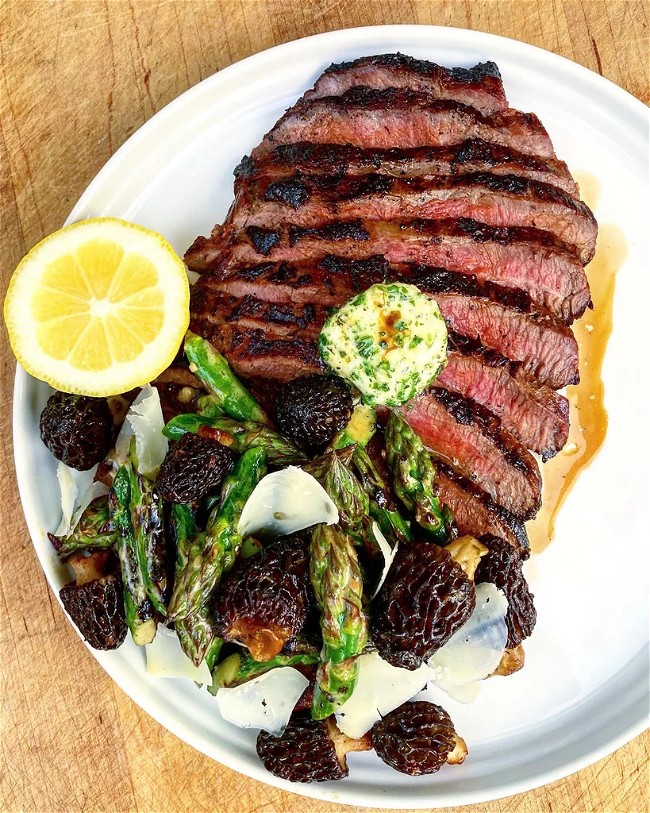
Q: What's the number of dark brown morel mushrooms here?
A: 9